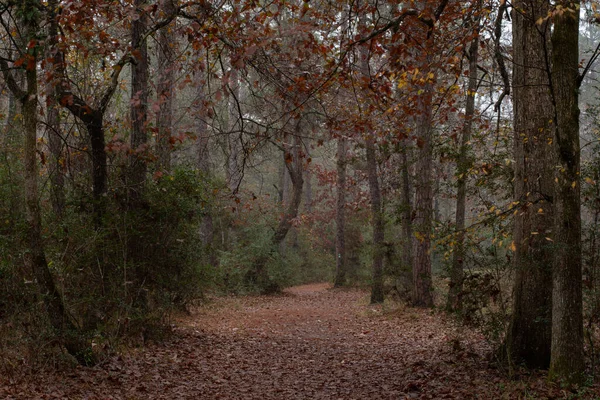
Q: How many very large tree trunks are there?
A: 2